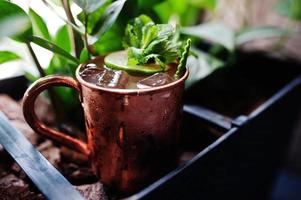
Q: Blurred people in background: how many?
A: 0